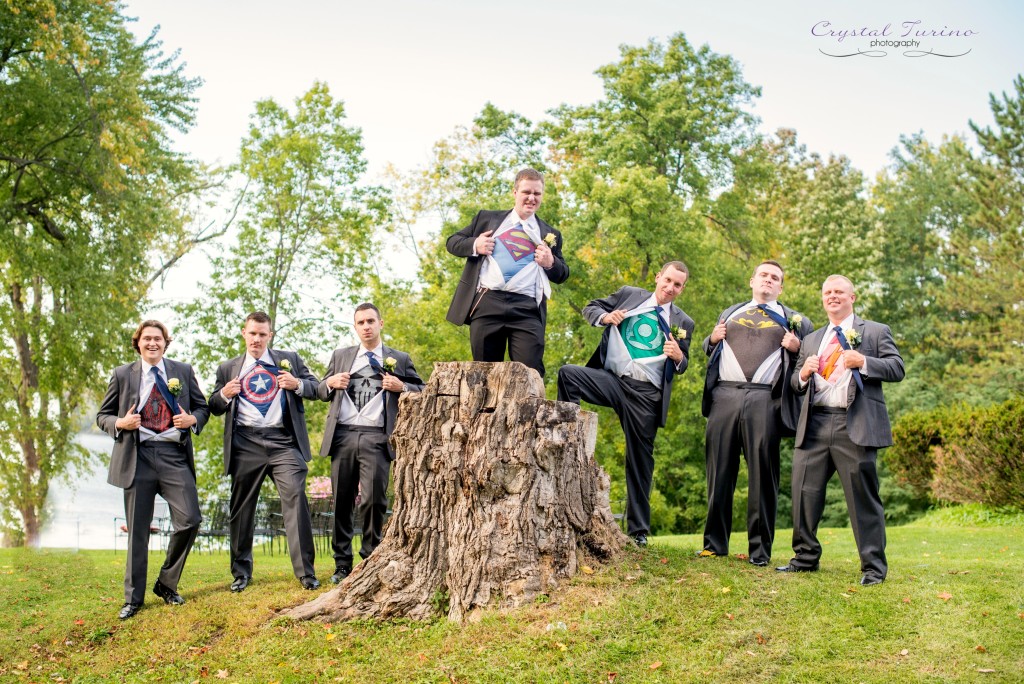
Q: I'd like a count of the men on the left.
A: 3